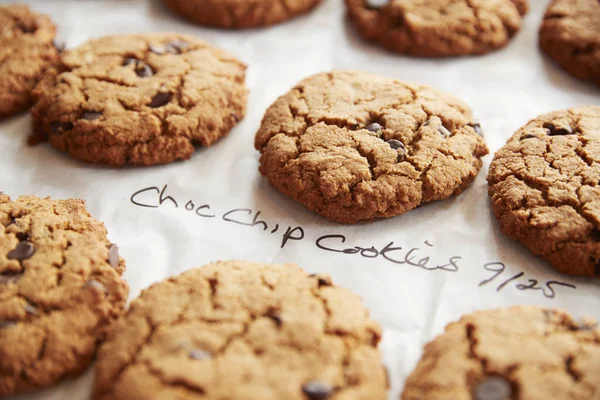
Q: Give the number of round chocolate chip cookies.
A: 10